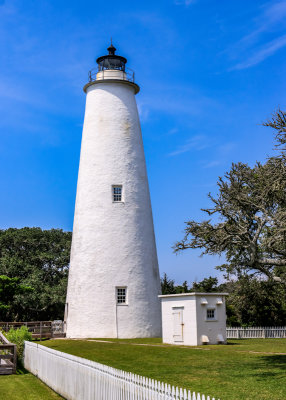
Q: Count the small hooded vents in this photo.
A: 4